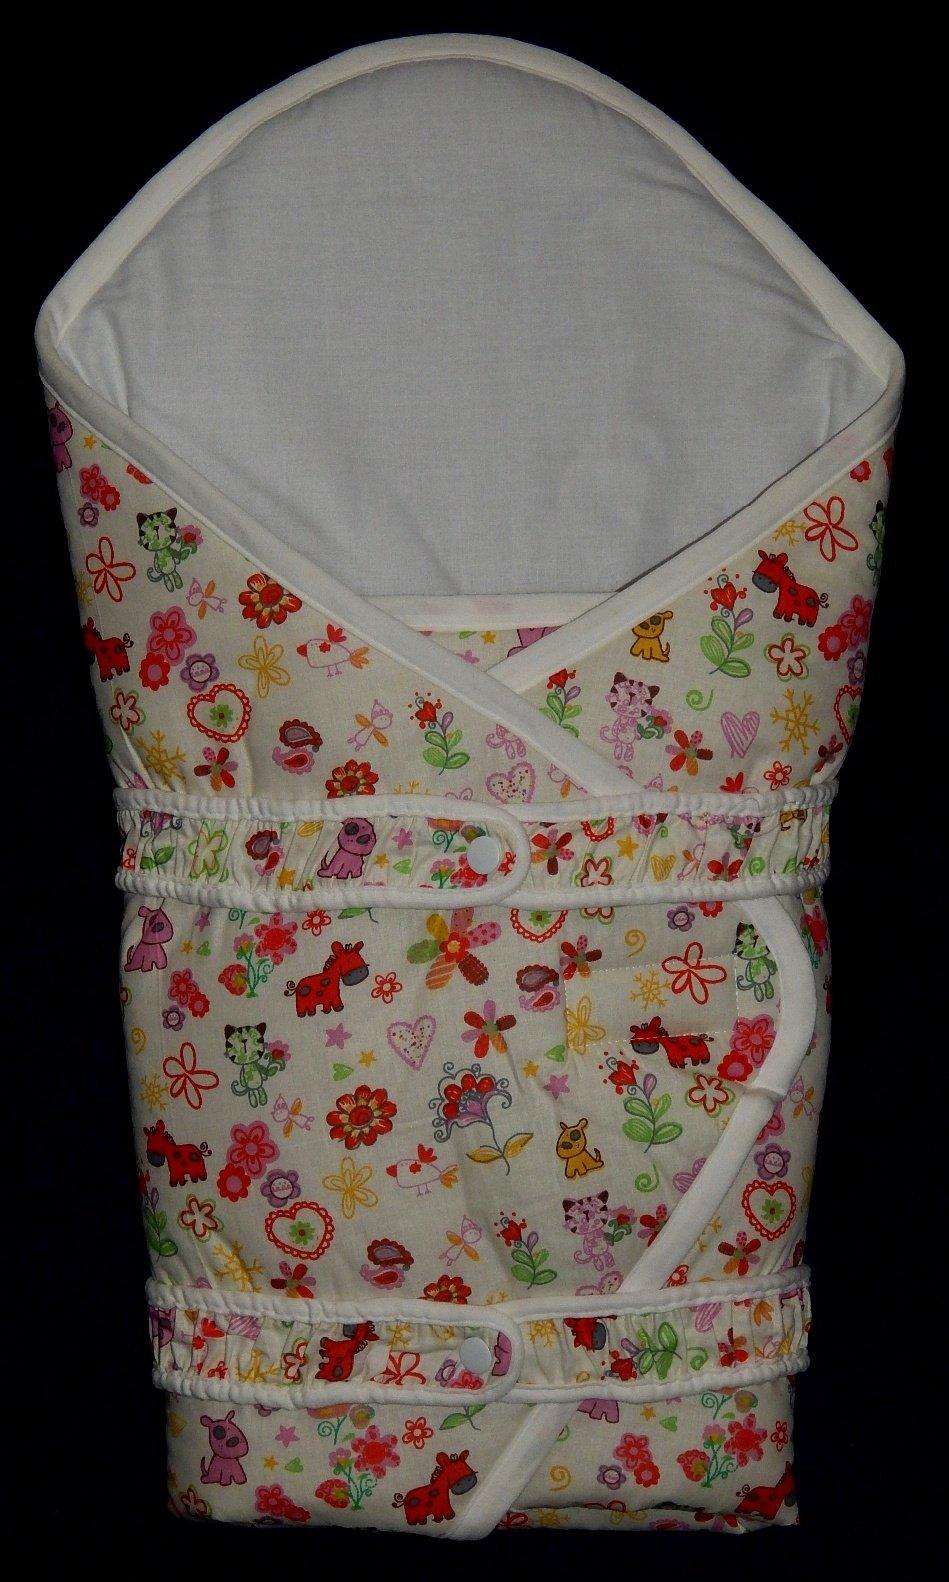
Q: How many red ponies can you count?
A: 9